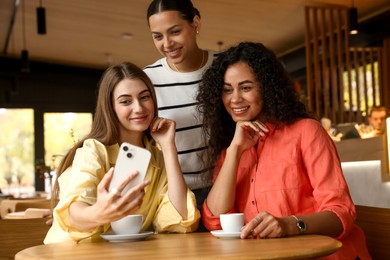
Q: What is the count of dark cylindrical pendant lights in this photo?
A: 3